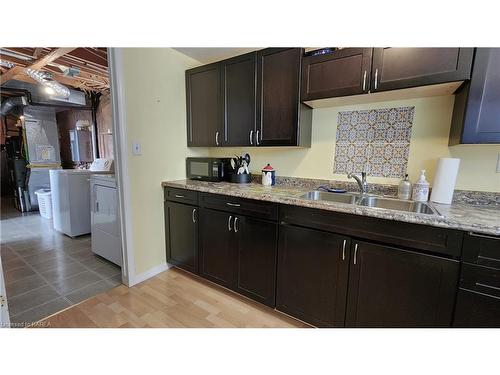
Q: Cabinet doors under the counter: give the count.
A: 5